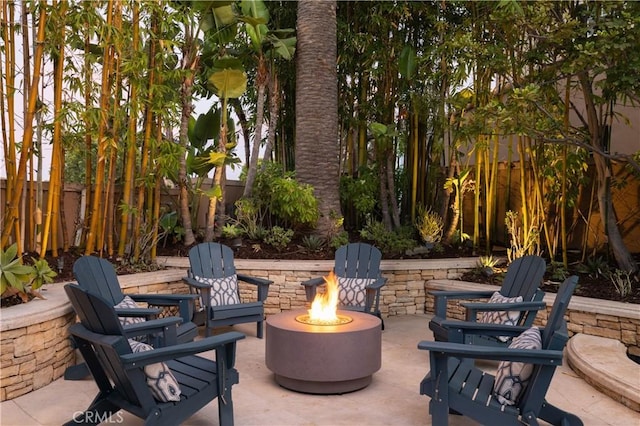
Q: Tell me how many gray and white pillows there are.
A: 6